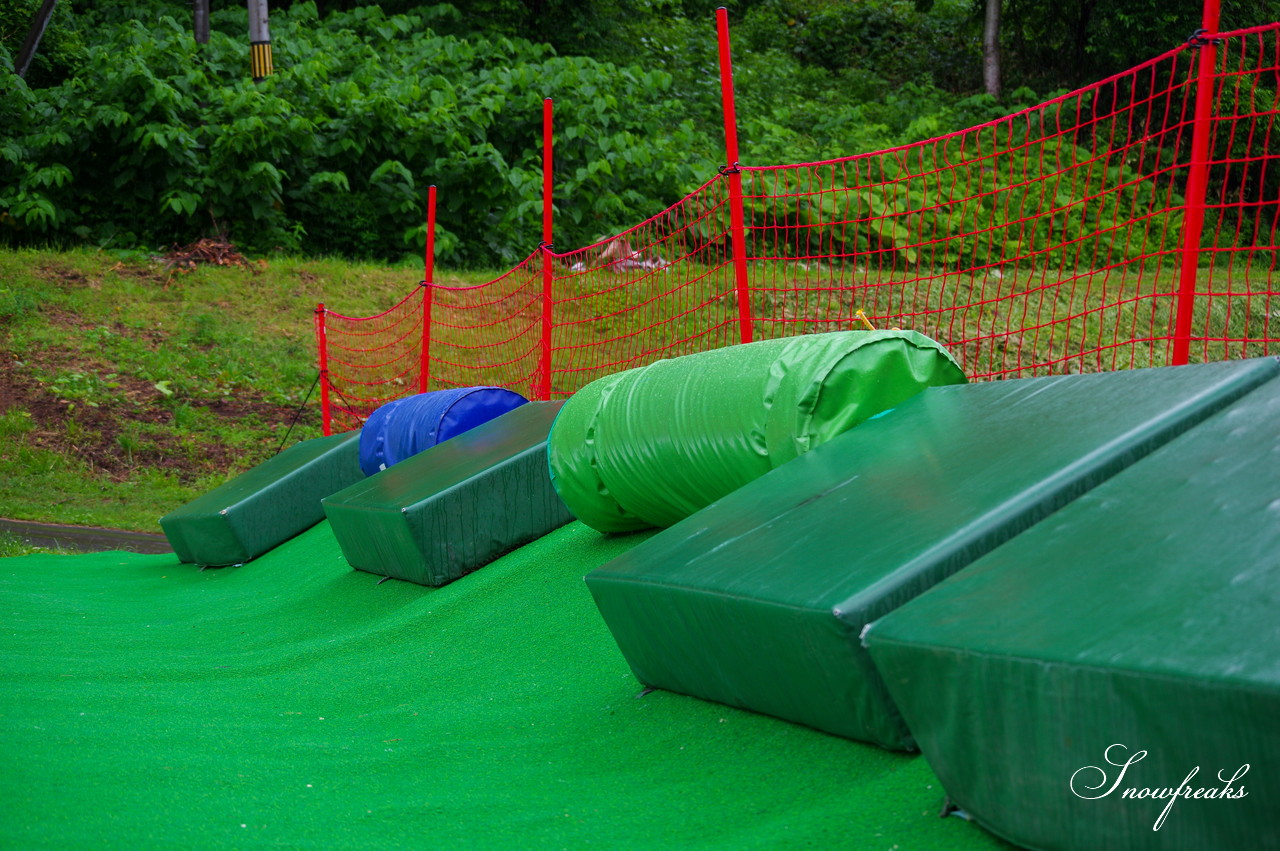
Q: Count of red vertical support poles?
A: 5